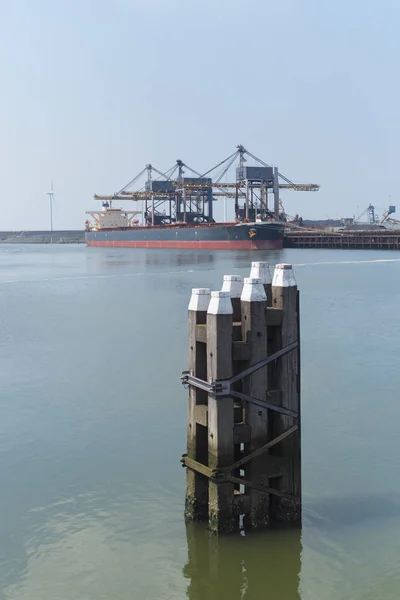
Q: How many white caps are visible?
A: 6